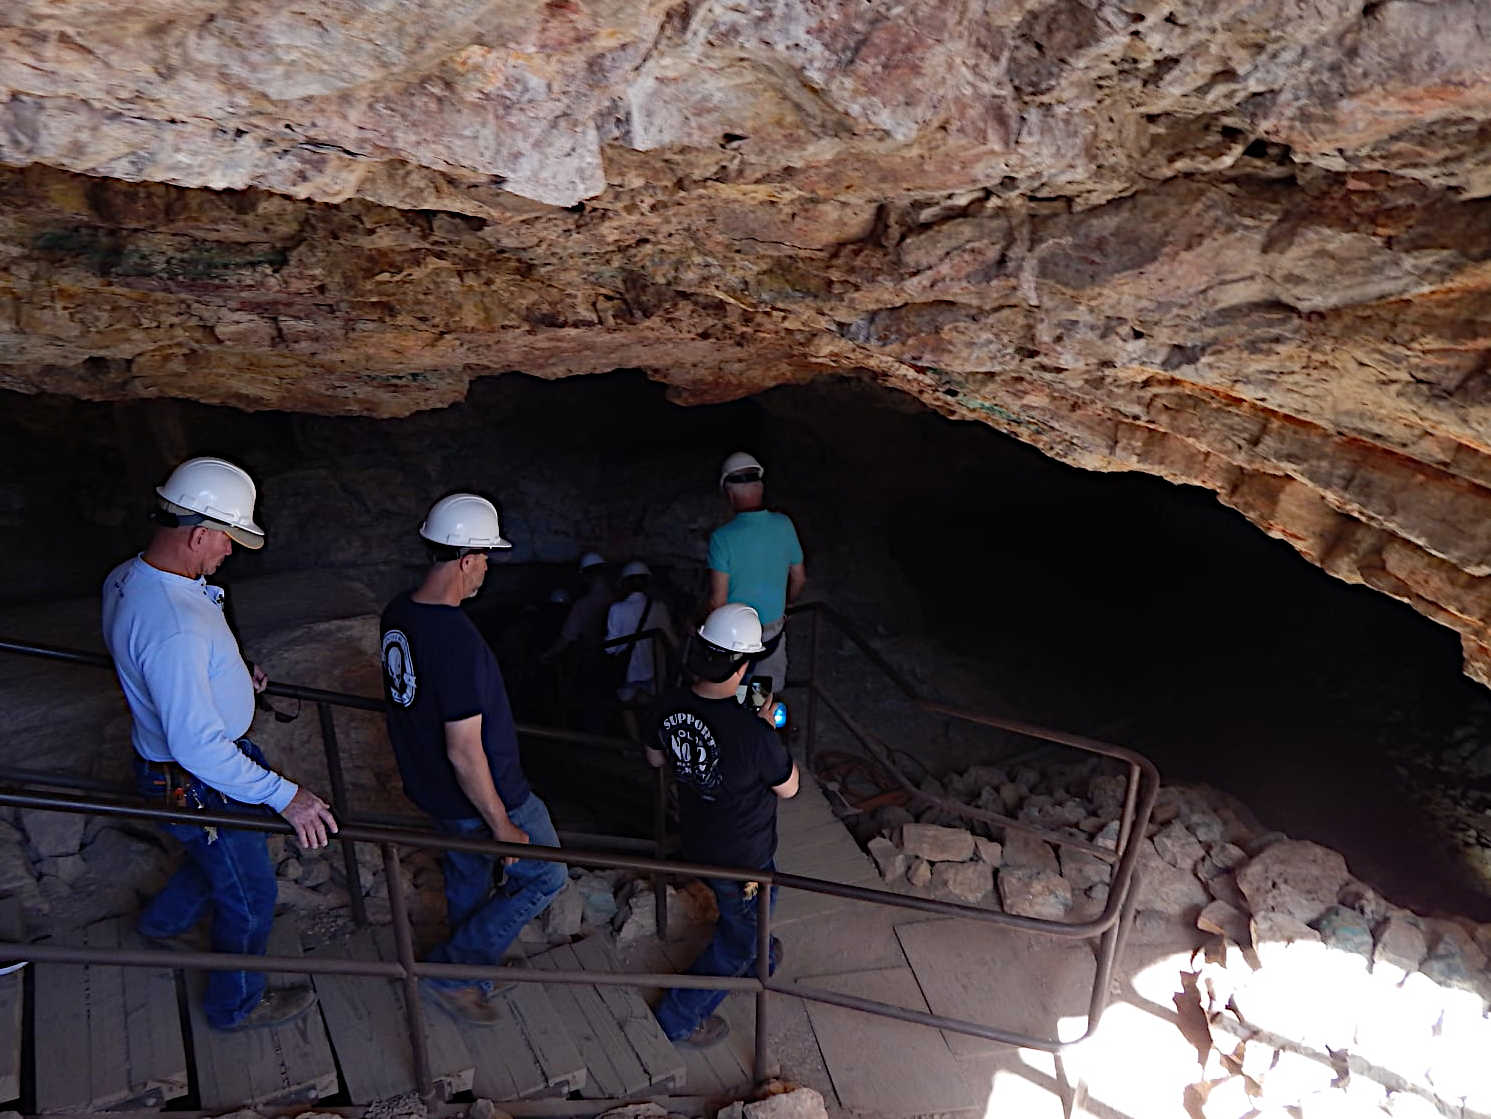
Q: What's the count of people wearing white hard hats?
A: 7